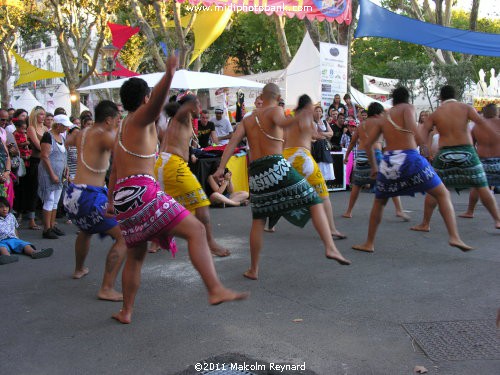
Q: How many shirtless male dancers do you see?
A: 9